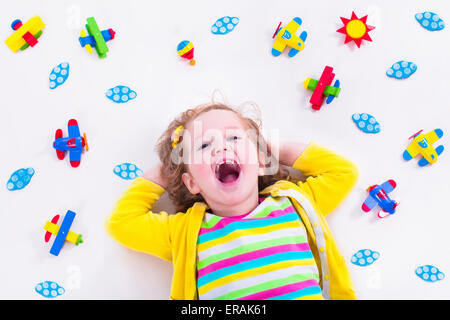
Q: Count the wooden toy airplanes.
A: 8